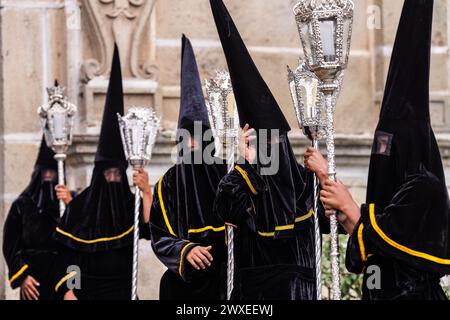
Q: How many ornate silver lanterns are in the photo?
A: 5